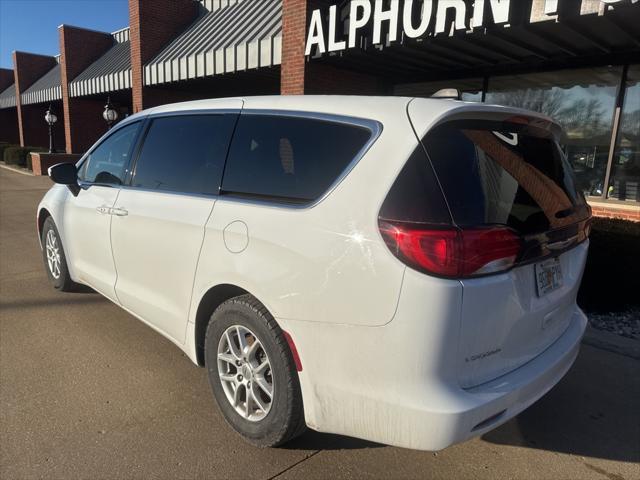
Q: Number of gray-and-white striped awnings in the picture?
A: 4